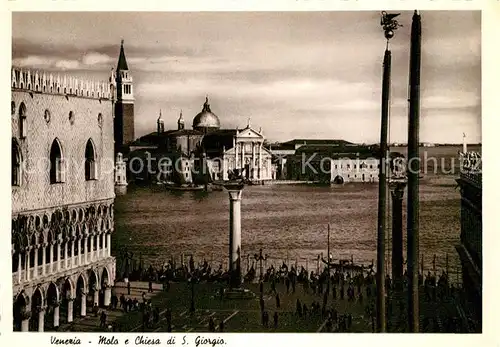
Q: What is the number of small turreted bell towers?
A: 2